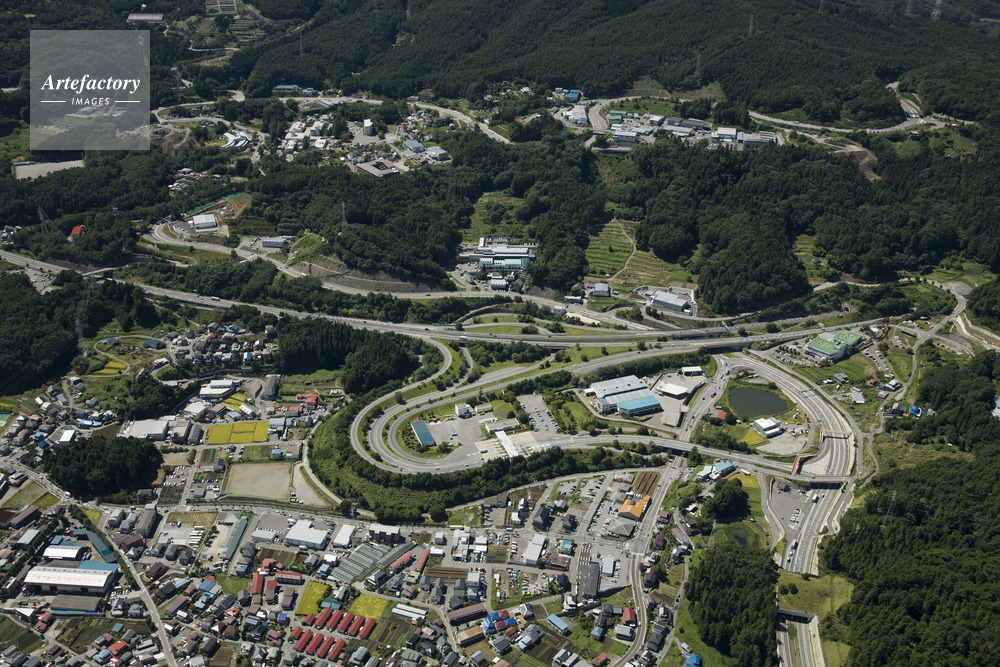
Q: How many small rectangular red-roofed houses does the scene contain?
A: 11